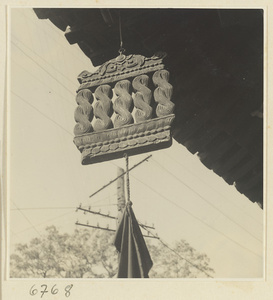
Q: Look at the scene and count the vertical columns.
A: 5